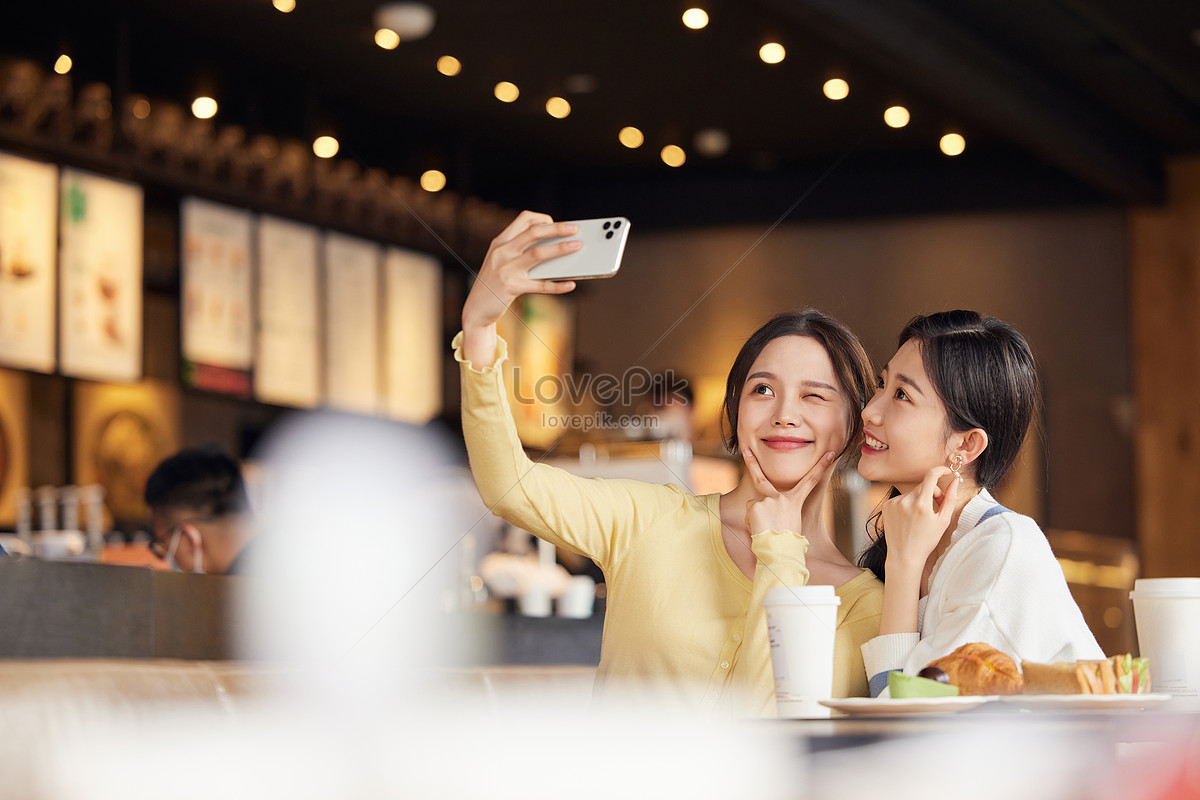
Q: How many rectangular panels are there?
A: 6